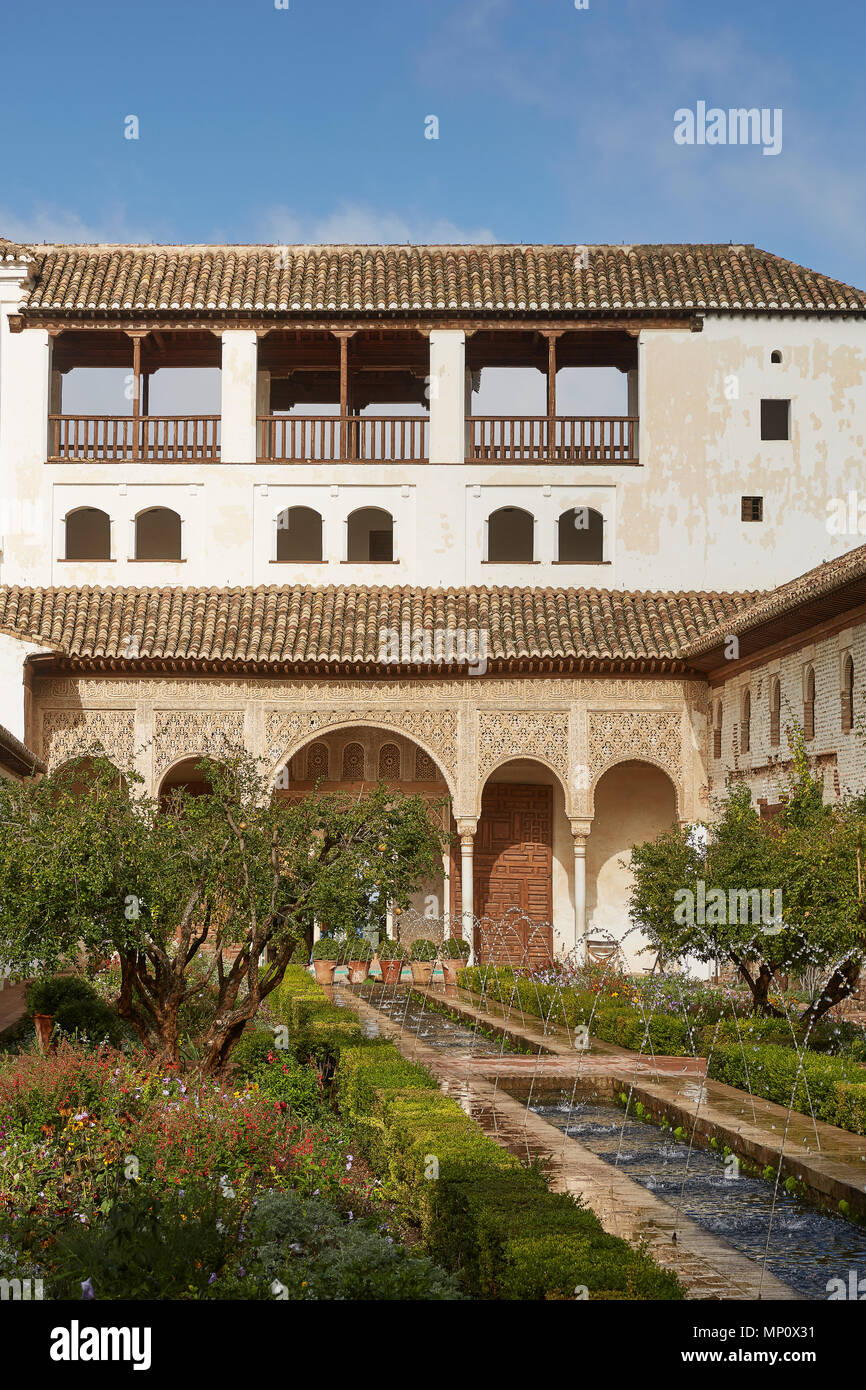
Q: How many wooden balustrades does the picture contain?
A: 3